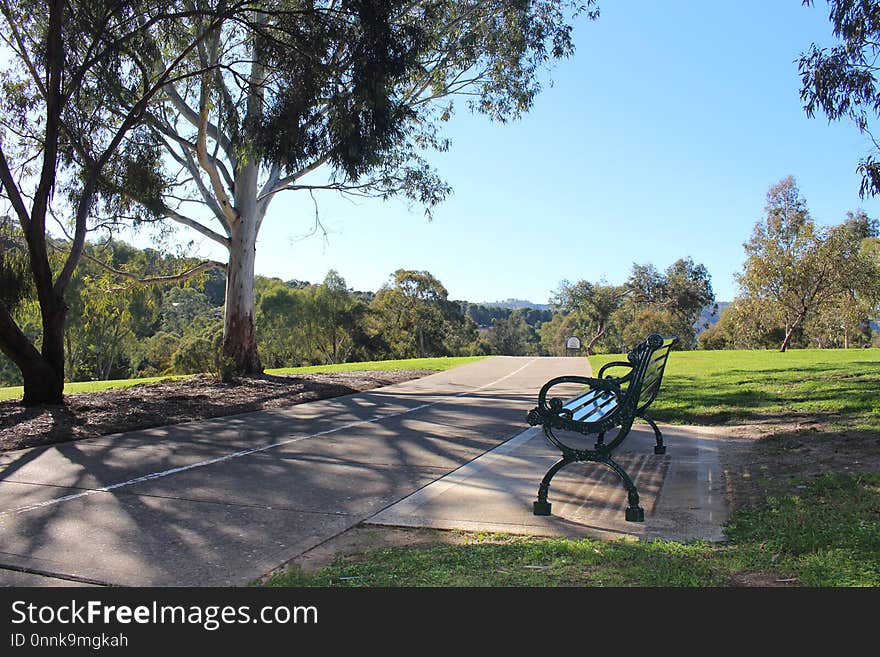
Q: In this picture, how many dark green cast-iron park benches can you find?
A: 1